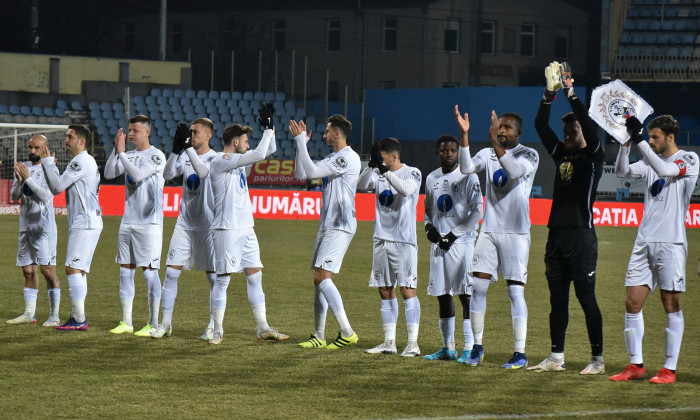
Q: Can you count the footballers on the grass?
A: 11